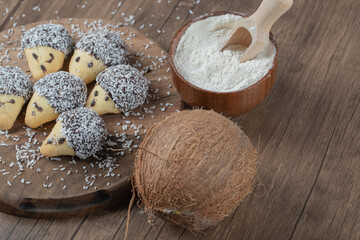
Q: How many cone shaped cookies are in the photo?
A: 6